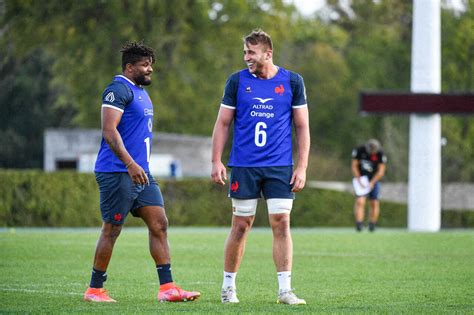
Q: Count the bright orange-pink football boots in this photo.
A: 2